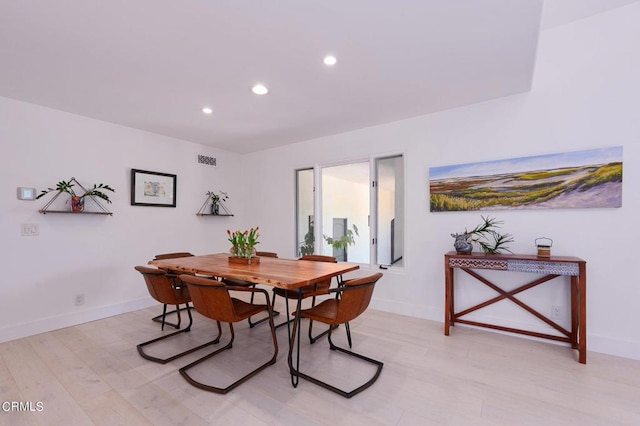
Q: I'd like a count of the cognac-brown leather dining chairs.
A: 6